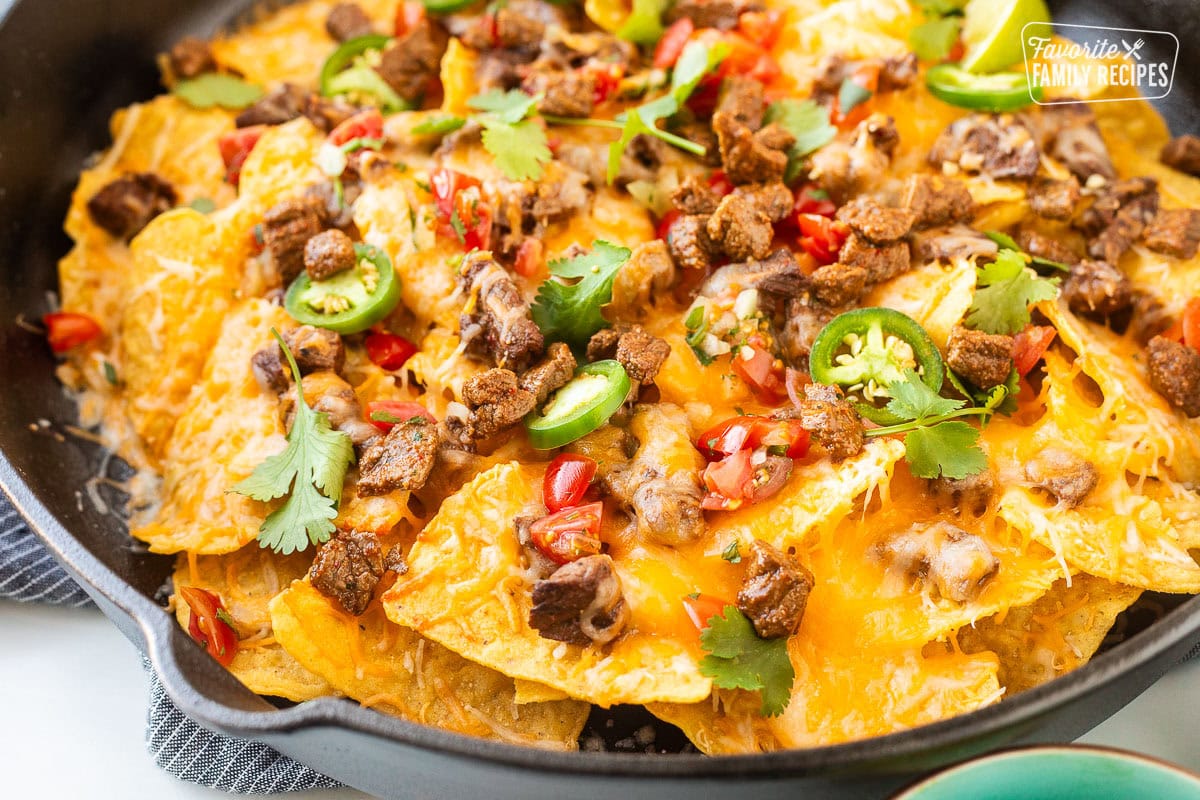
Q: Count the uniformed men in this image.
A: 0